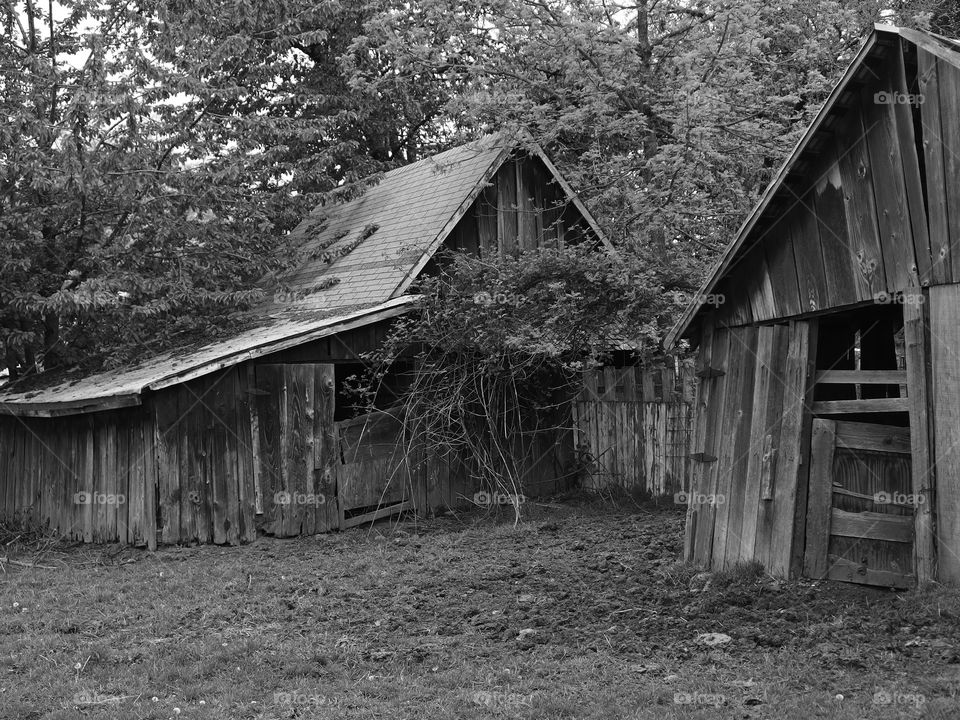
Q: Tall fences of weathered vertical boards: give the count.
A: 1